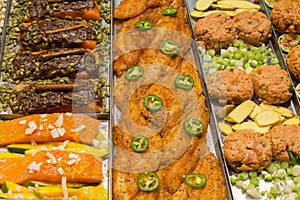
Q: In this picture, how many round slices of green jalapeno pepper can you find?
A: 10